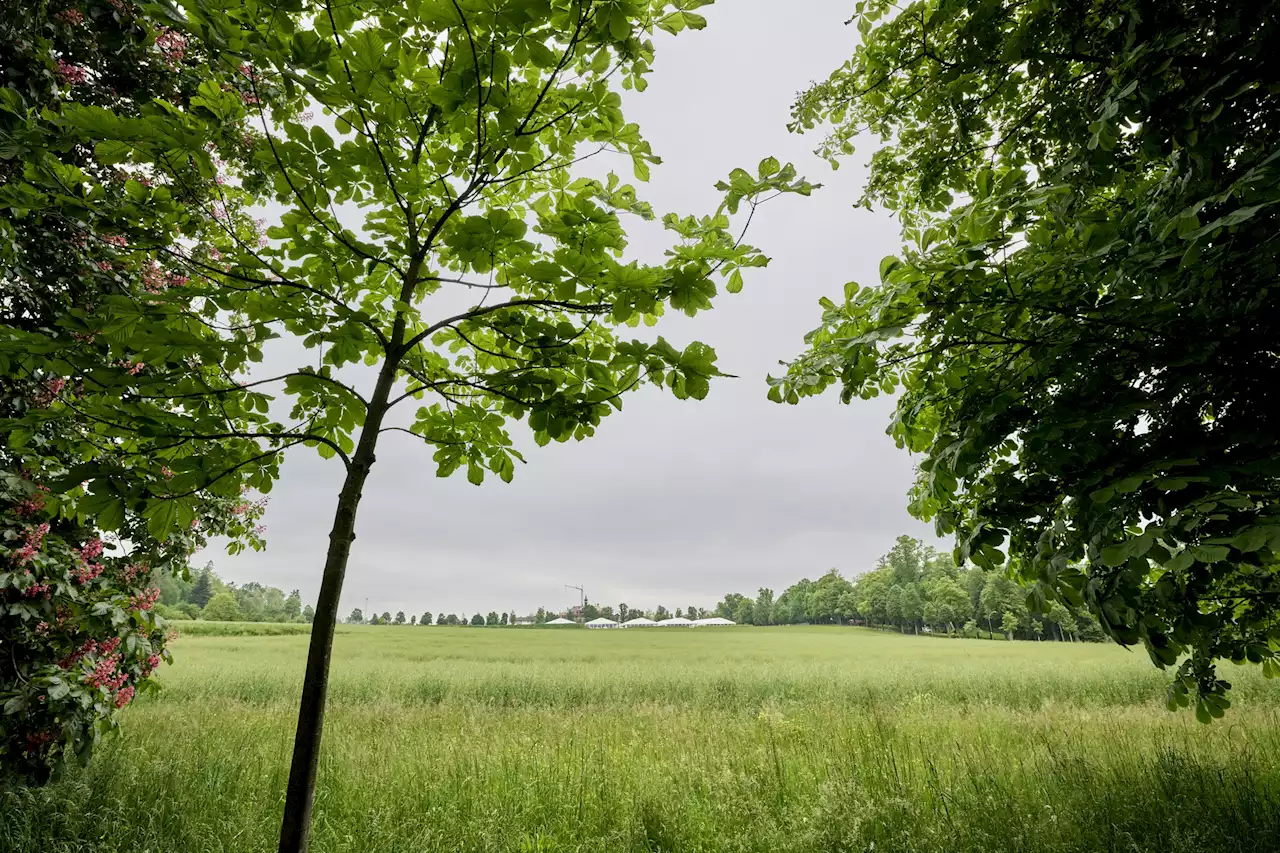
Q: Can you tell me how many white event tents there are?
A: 5